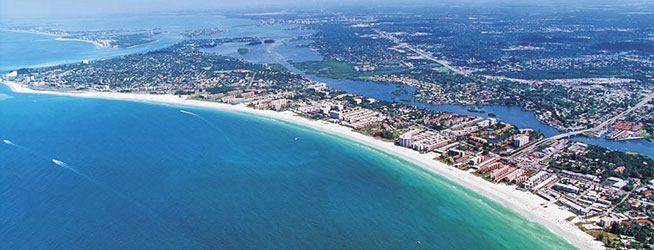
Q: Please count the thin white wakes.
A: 3